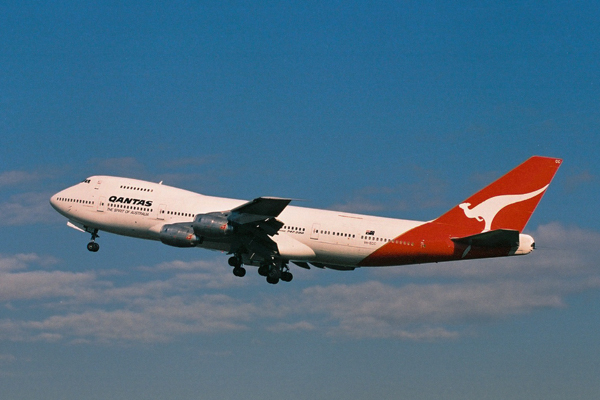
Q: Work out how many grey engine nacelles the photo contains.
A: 2